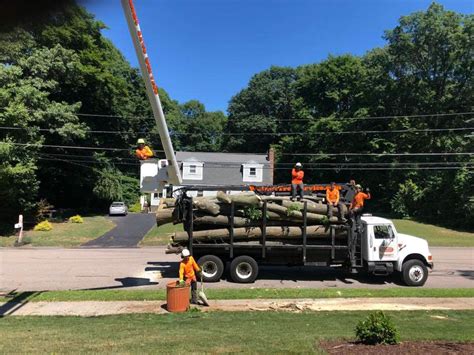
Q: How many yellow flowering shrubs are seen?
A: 2